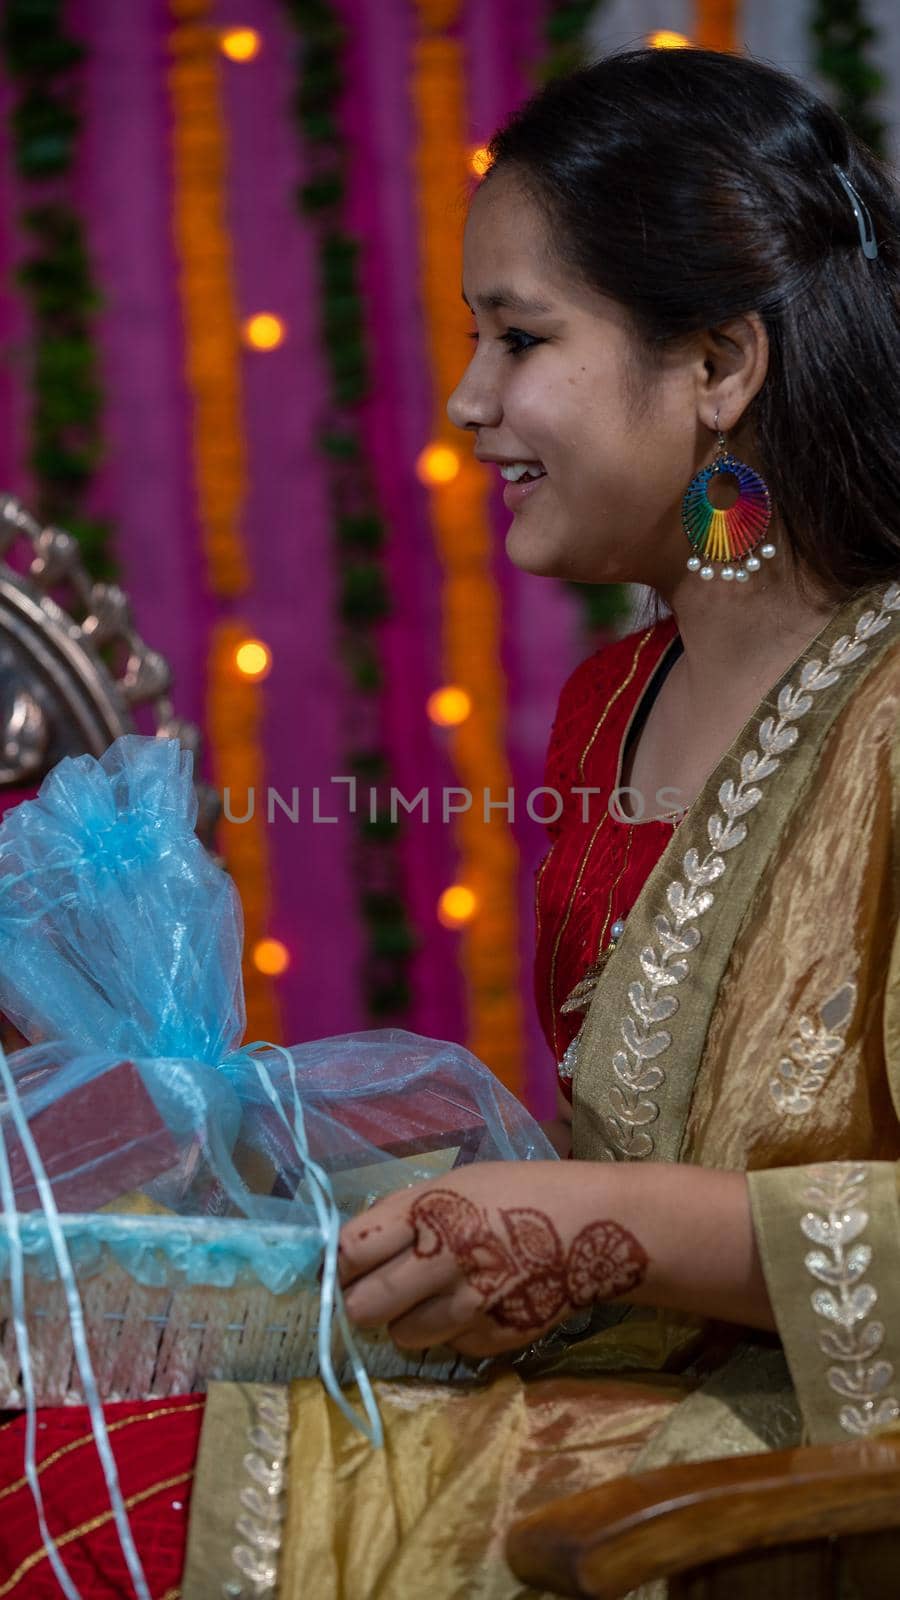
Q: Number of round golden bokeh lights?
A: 9